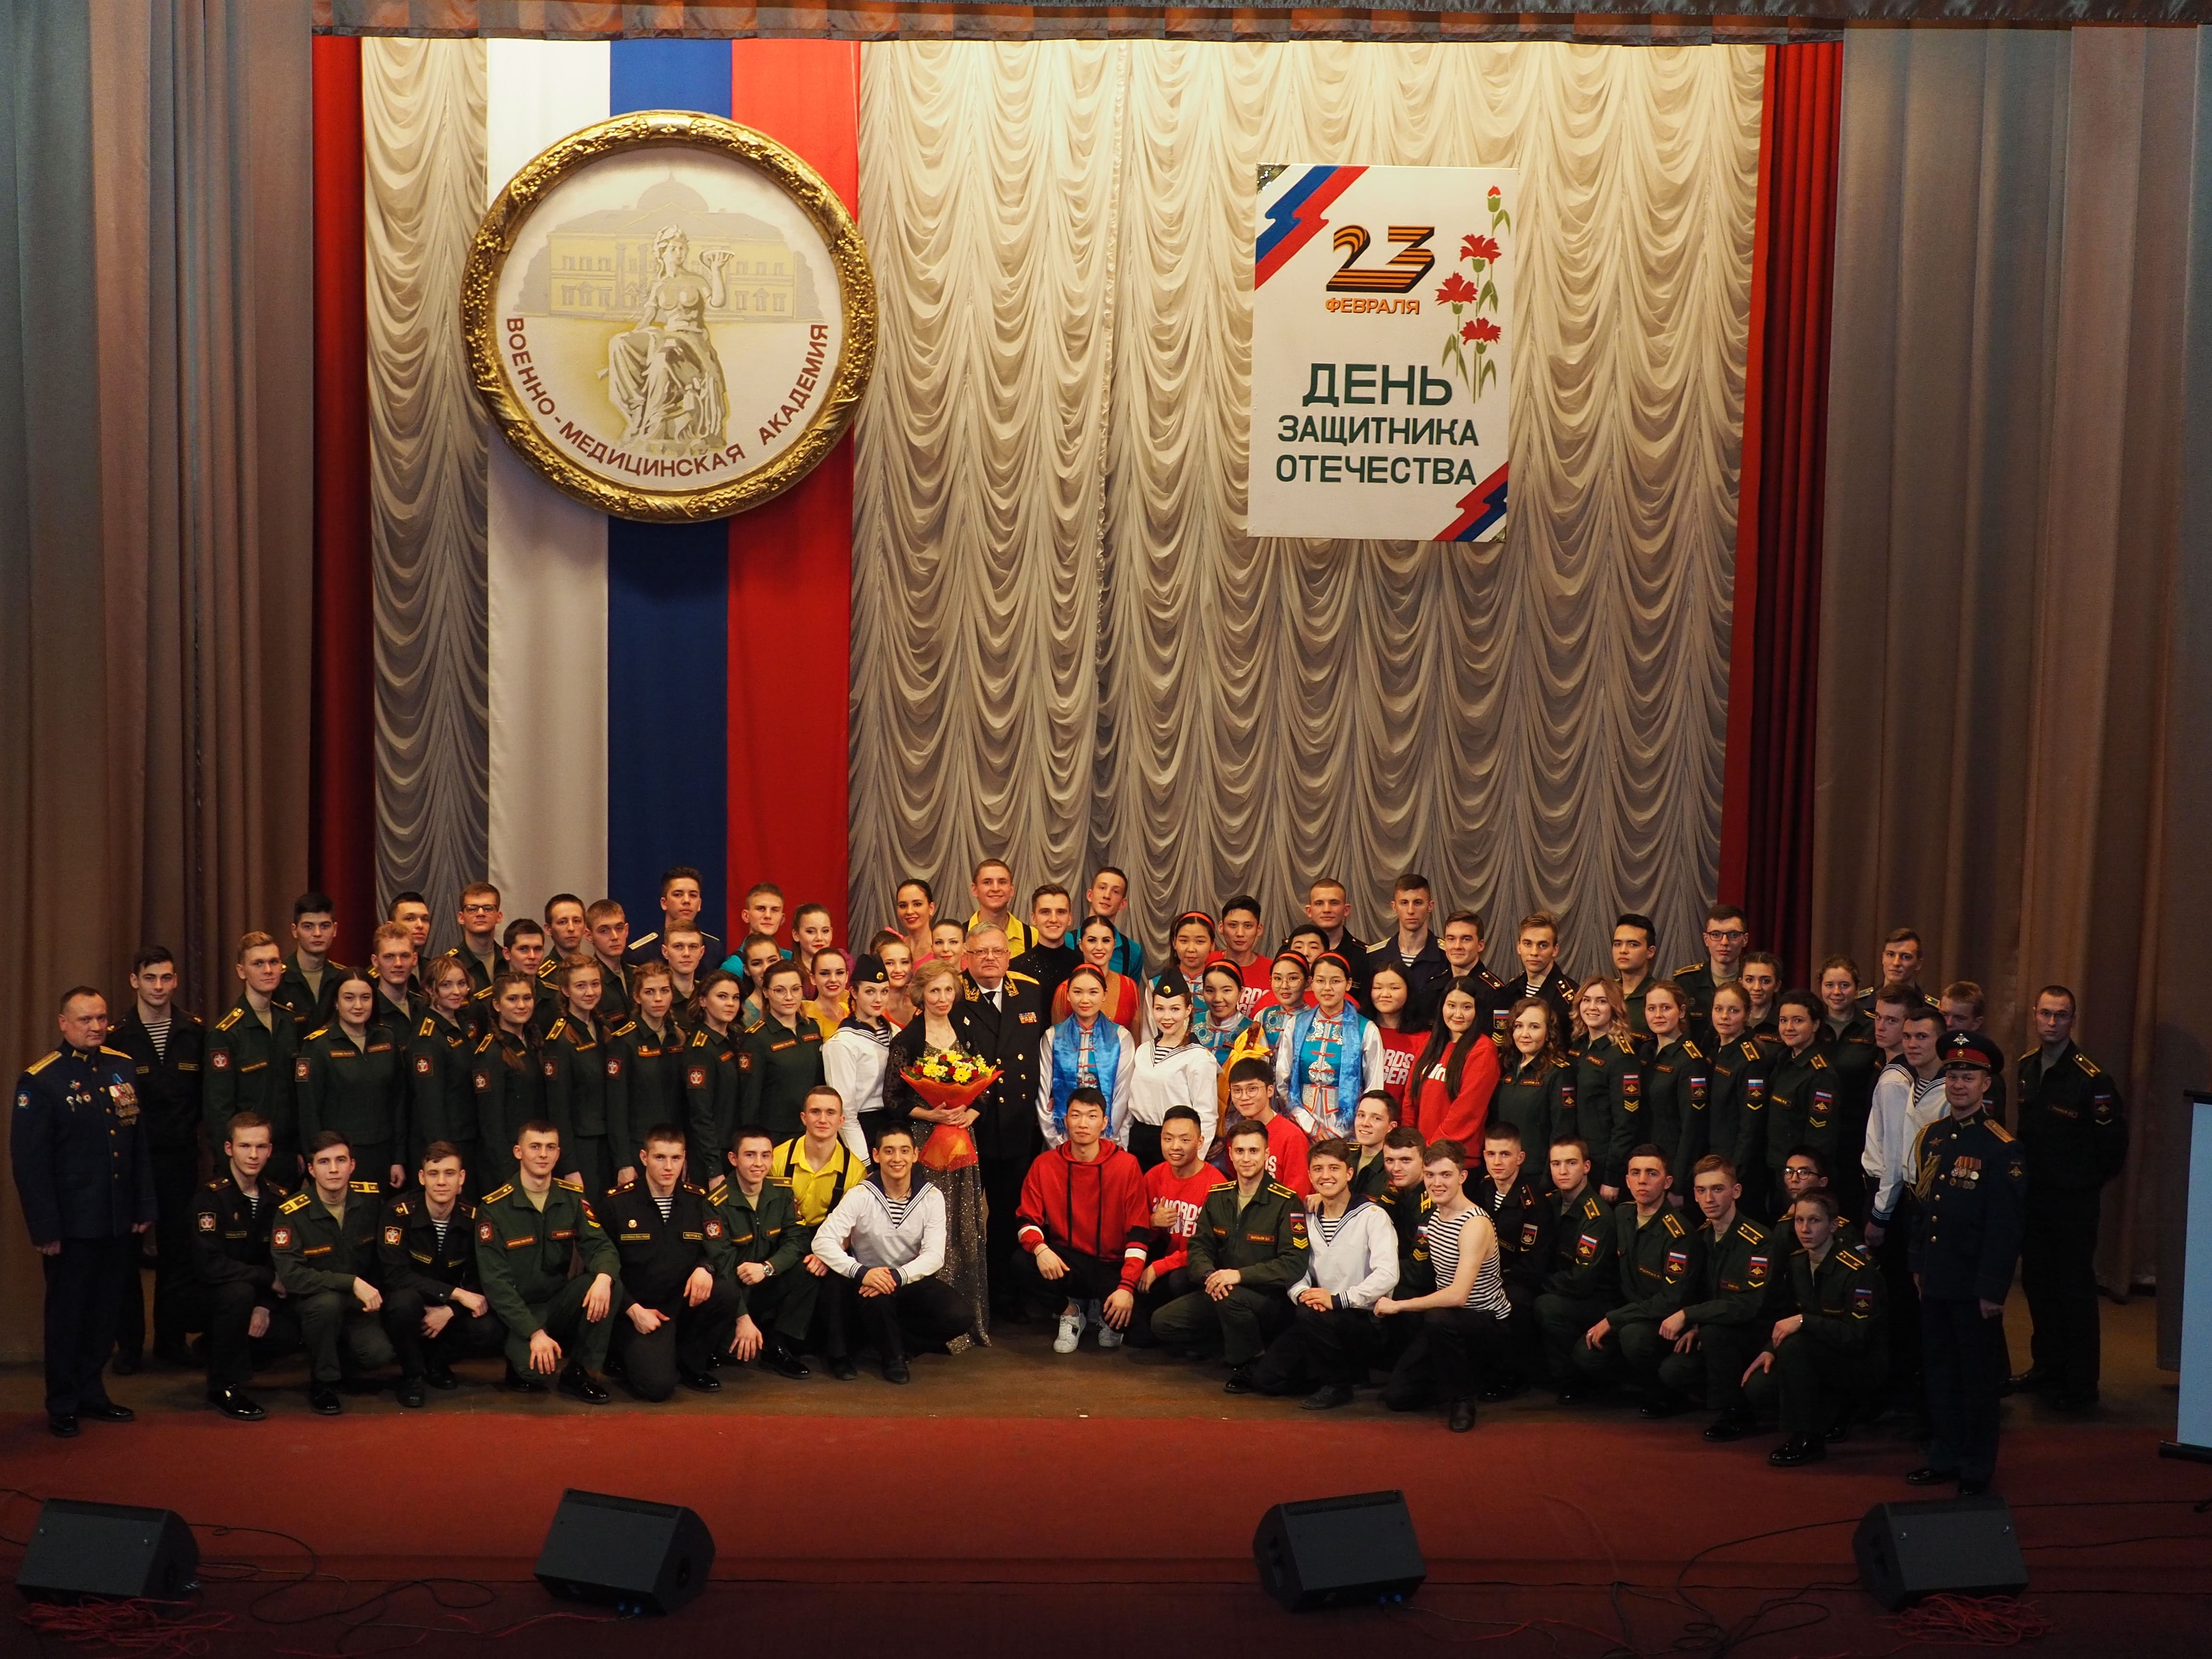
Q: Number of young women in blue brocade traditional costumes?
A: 5